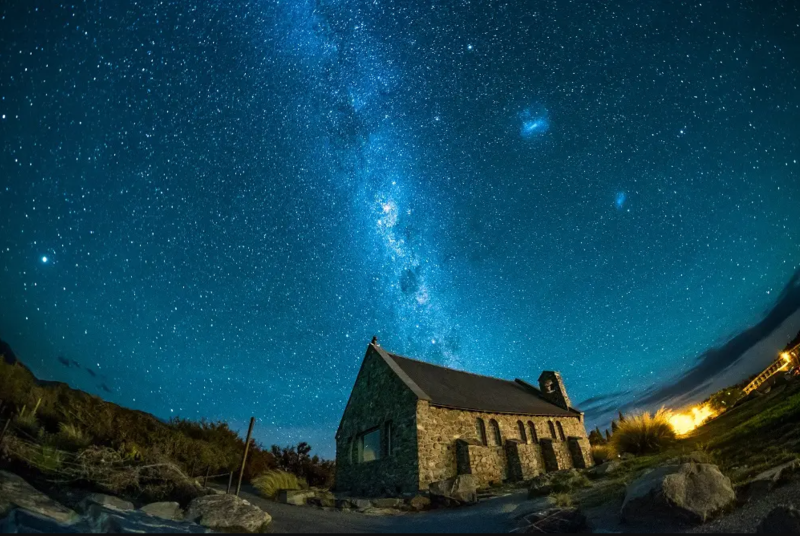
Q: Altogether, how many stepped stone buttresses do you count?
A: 4